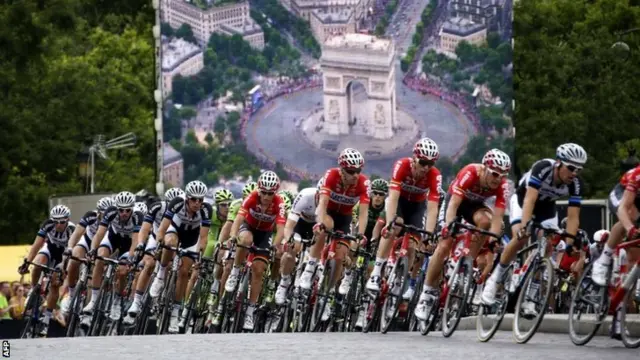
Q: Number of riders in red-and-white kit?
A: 5